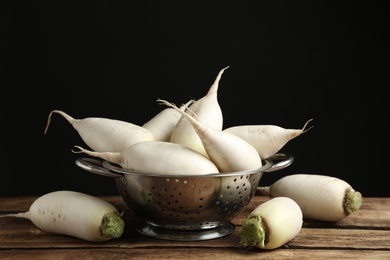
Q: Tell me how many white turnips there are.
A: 9